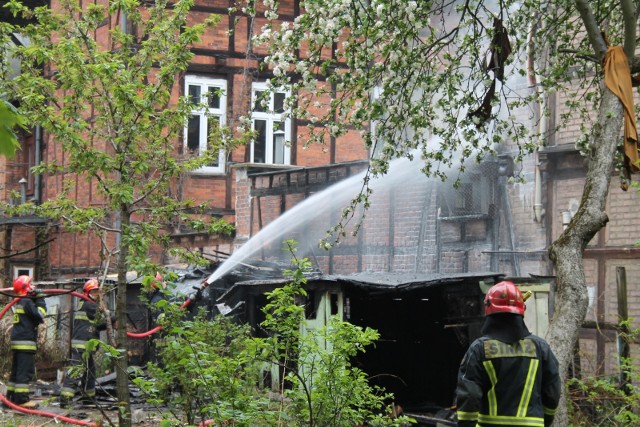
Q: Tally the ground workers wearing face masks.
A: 0